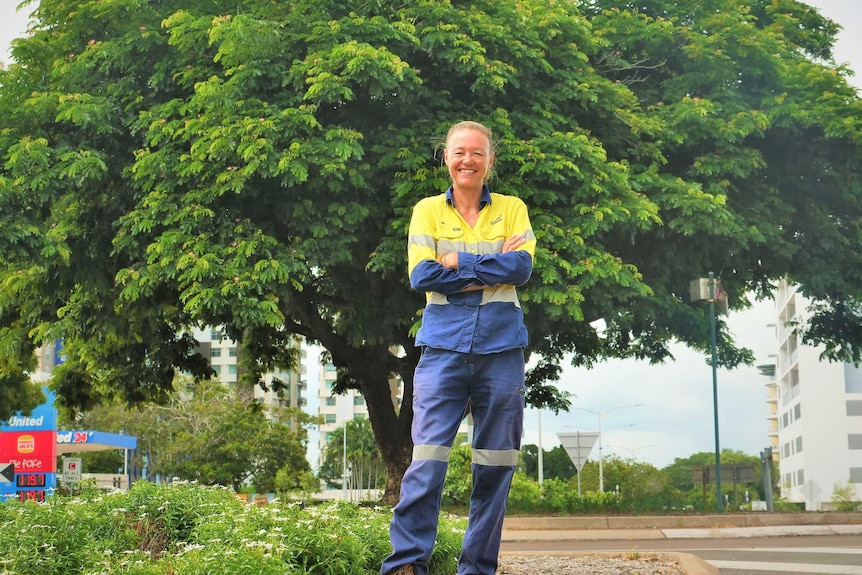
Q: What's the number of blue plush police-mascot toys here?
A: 0